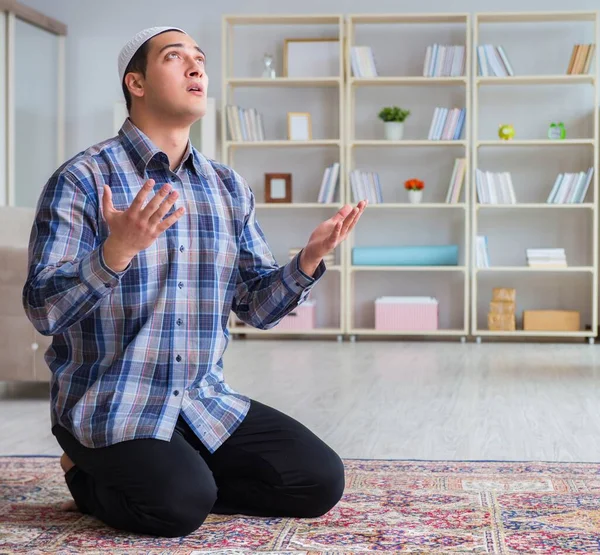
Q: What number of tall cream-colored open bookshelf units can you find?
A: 3